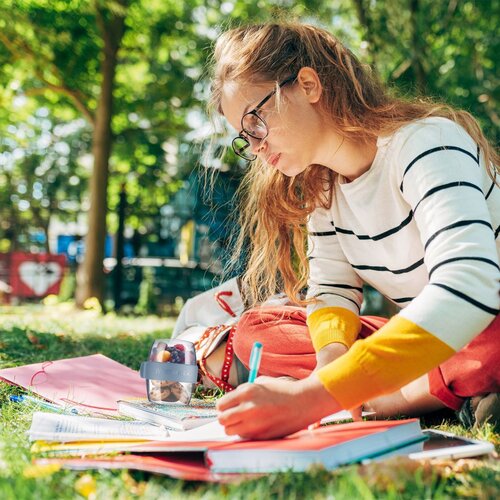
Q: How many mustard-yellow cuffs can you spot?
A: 2